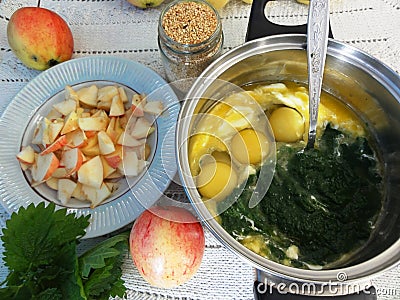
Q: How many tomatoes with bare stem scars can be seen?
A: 0